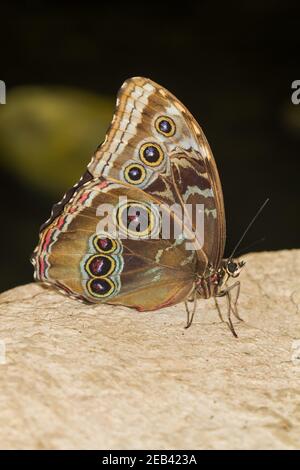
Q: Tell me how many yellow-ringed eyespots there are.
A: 7